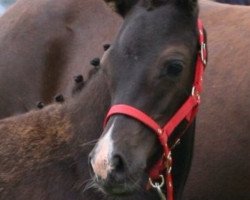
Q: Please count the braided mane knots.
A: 5